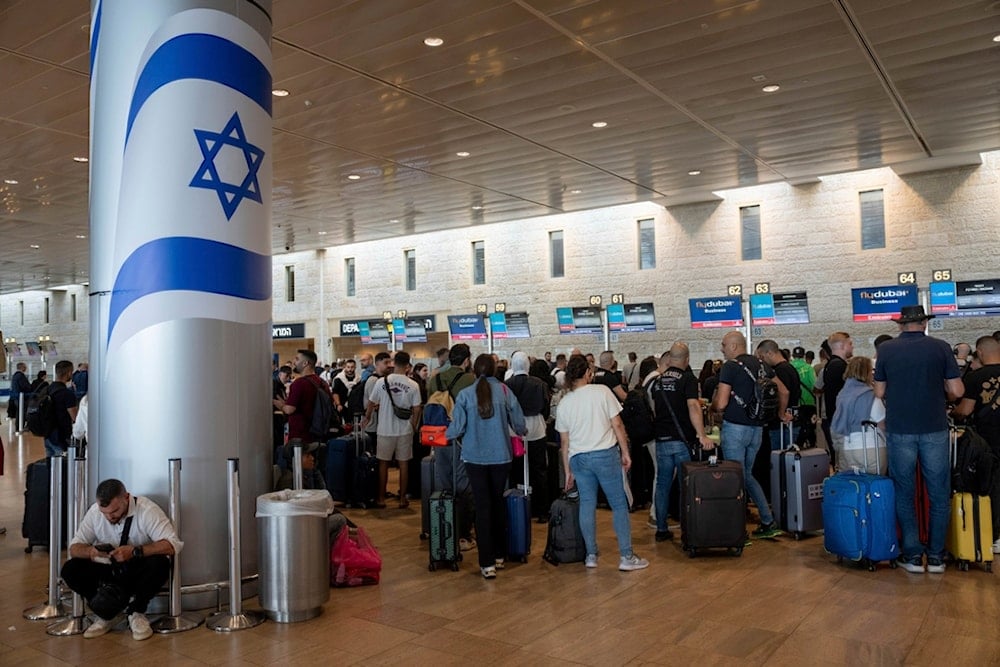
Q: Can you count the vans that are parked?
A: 0